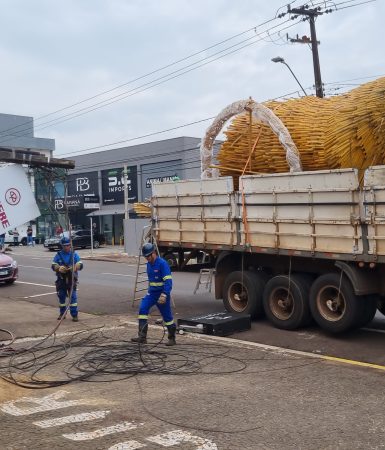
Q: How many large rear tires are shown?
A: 3